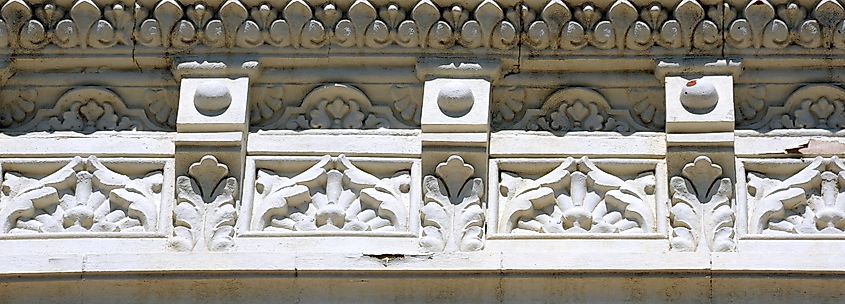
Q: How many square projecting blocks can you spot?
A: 3